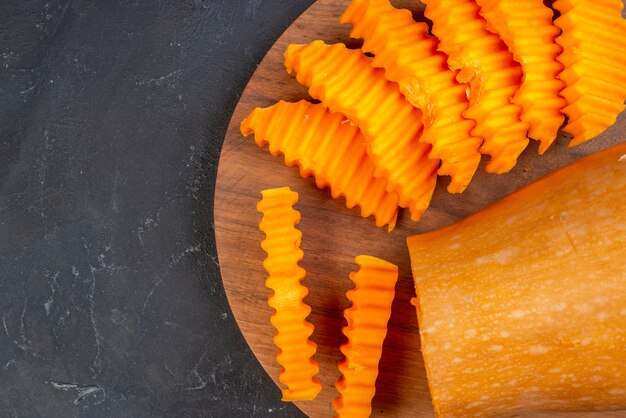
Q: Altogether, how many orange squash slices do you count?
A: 8